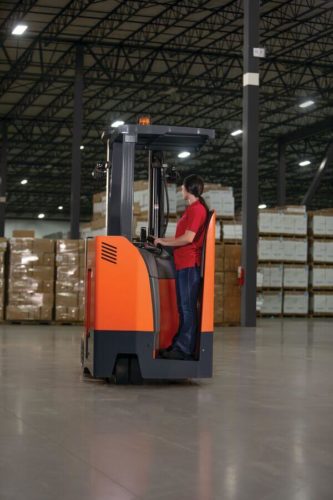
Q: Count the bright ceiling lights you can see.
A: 11